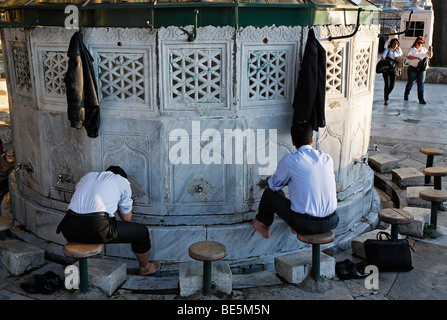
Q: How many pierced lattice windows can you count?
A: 7